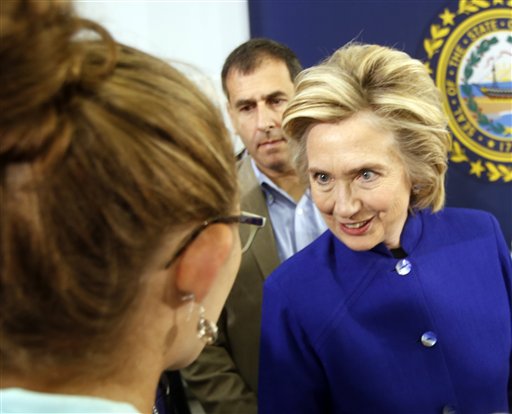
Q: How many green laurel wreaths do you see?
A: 1